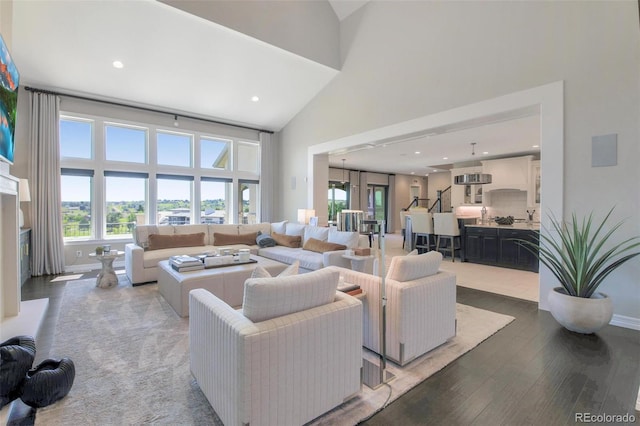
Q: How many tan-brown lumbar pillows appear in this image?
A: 4